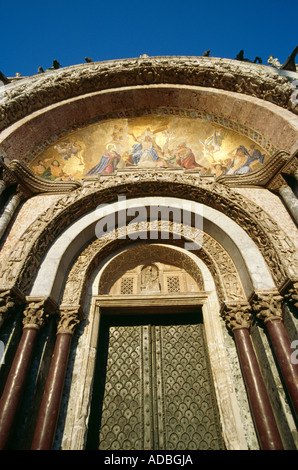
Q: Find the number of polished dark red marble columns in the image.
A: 4